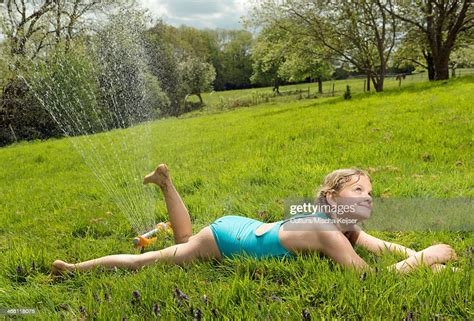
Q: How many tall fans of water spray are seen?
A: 1